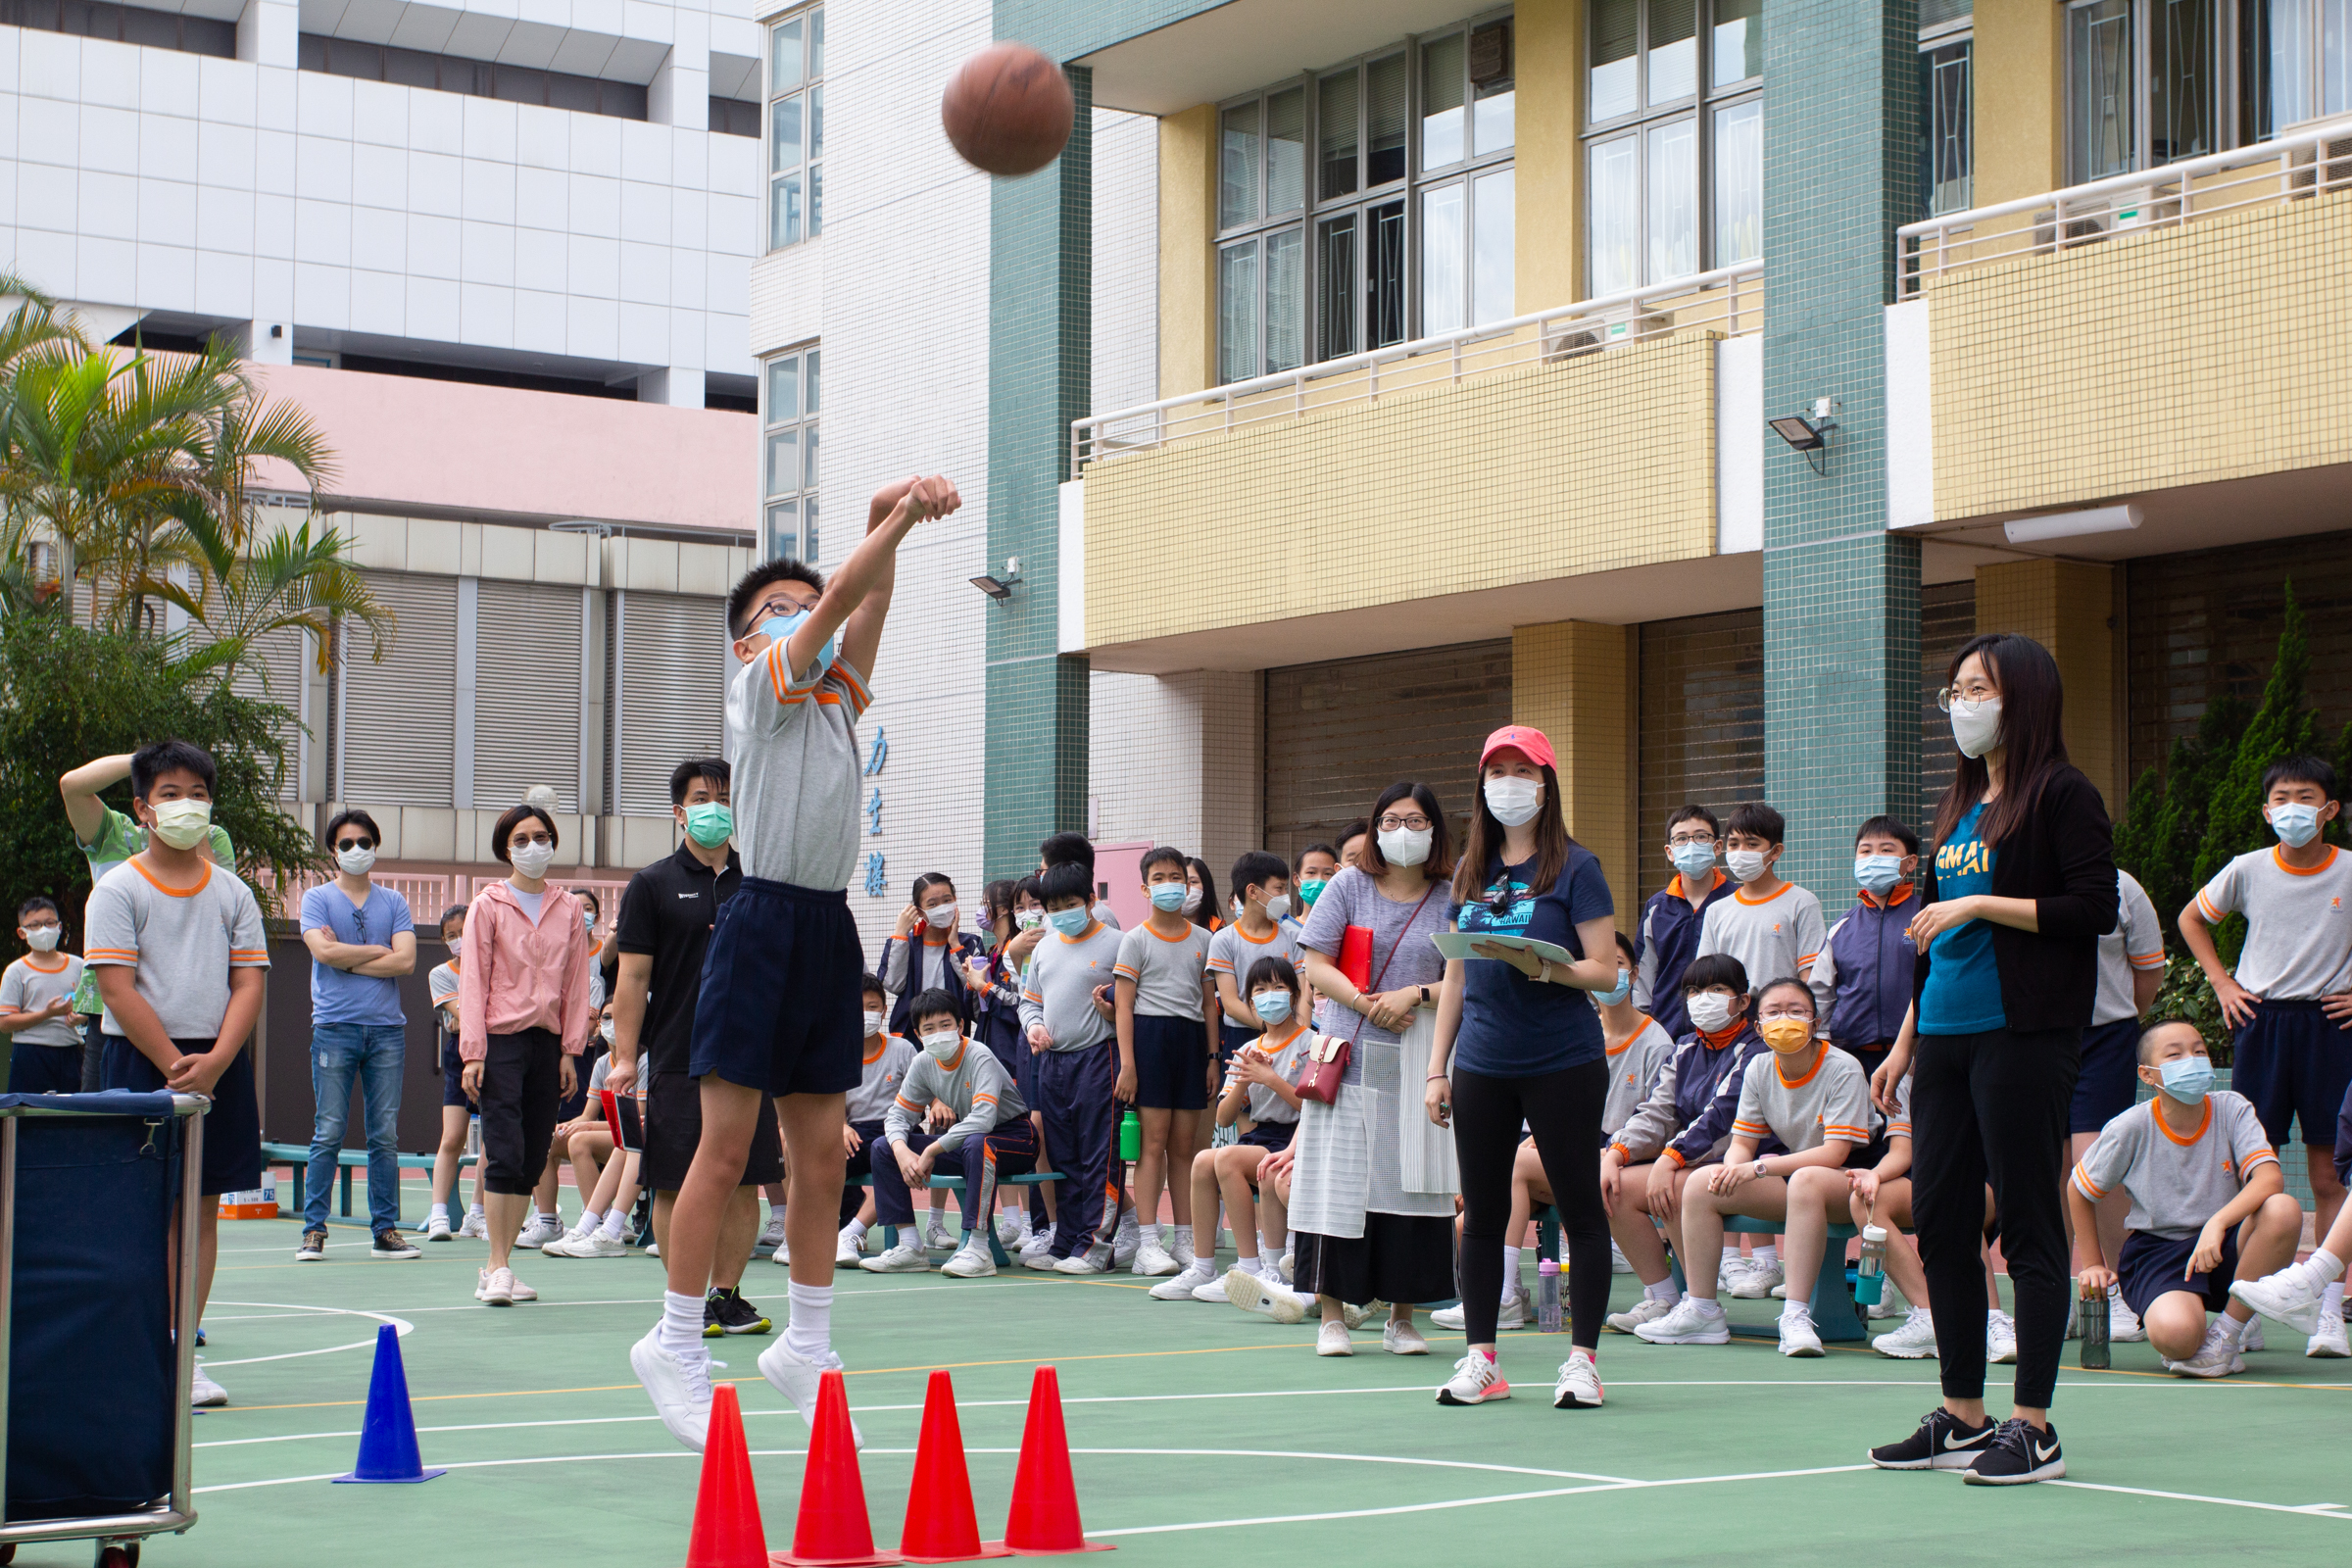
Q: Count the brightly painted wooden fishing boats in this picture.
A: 0